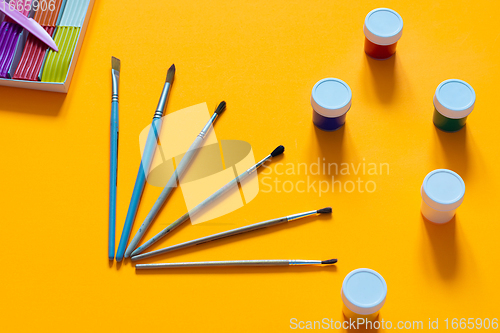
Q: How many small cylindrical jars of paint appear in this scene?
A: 5